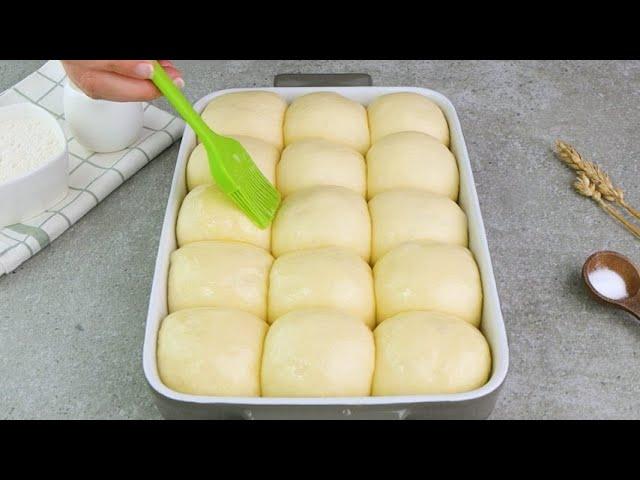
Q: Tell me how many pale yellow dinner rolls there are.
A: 15